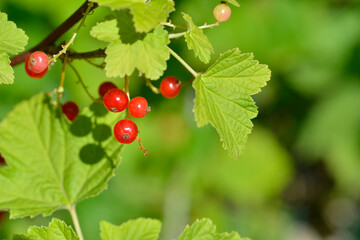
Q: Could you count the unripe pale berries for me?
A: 1